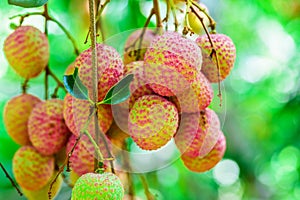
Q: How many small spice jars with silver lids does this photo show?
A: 0